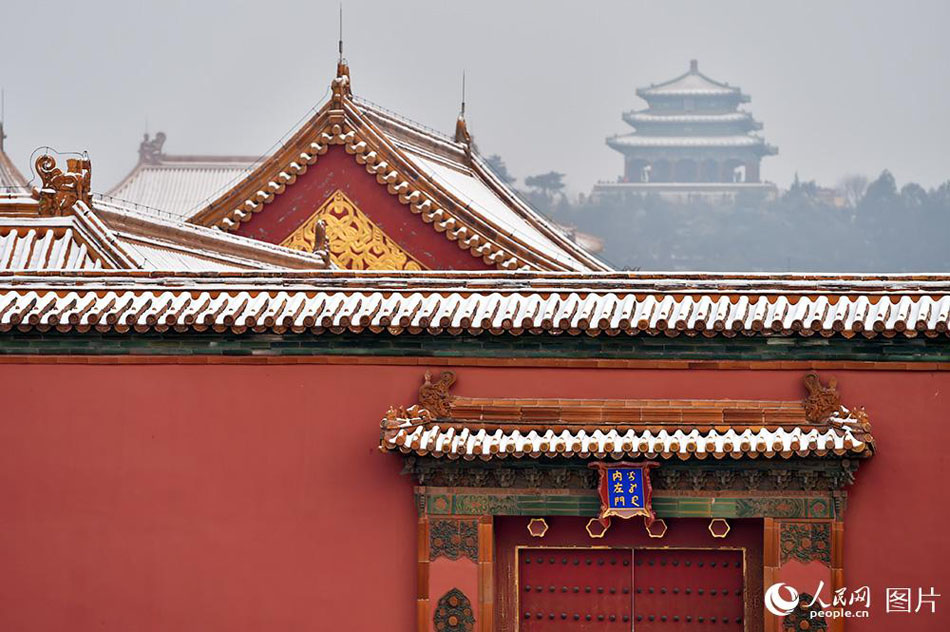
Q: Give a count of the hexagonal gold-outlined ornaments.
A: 4